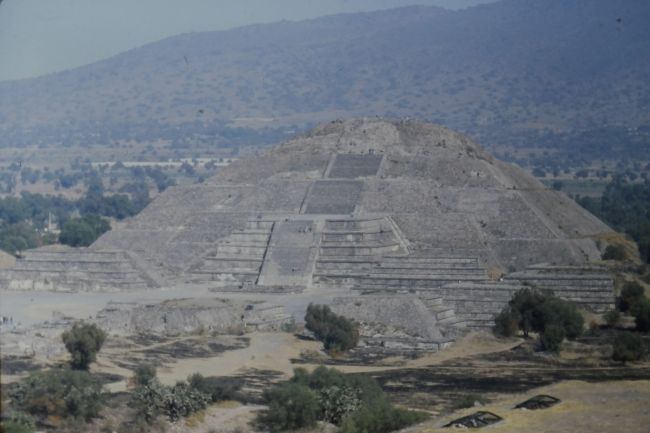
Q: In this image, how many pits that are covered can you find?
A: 2